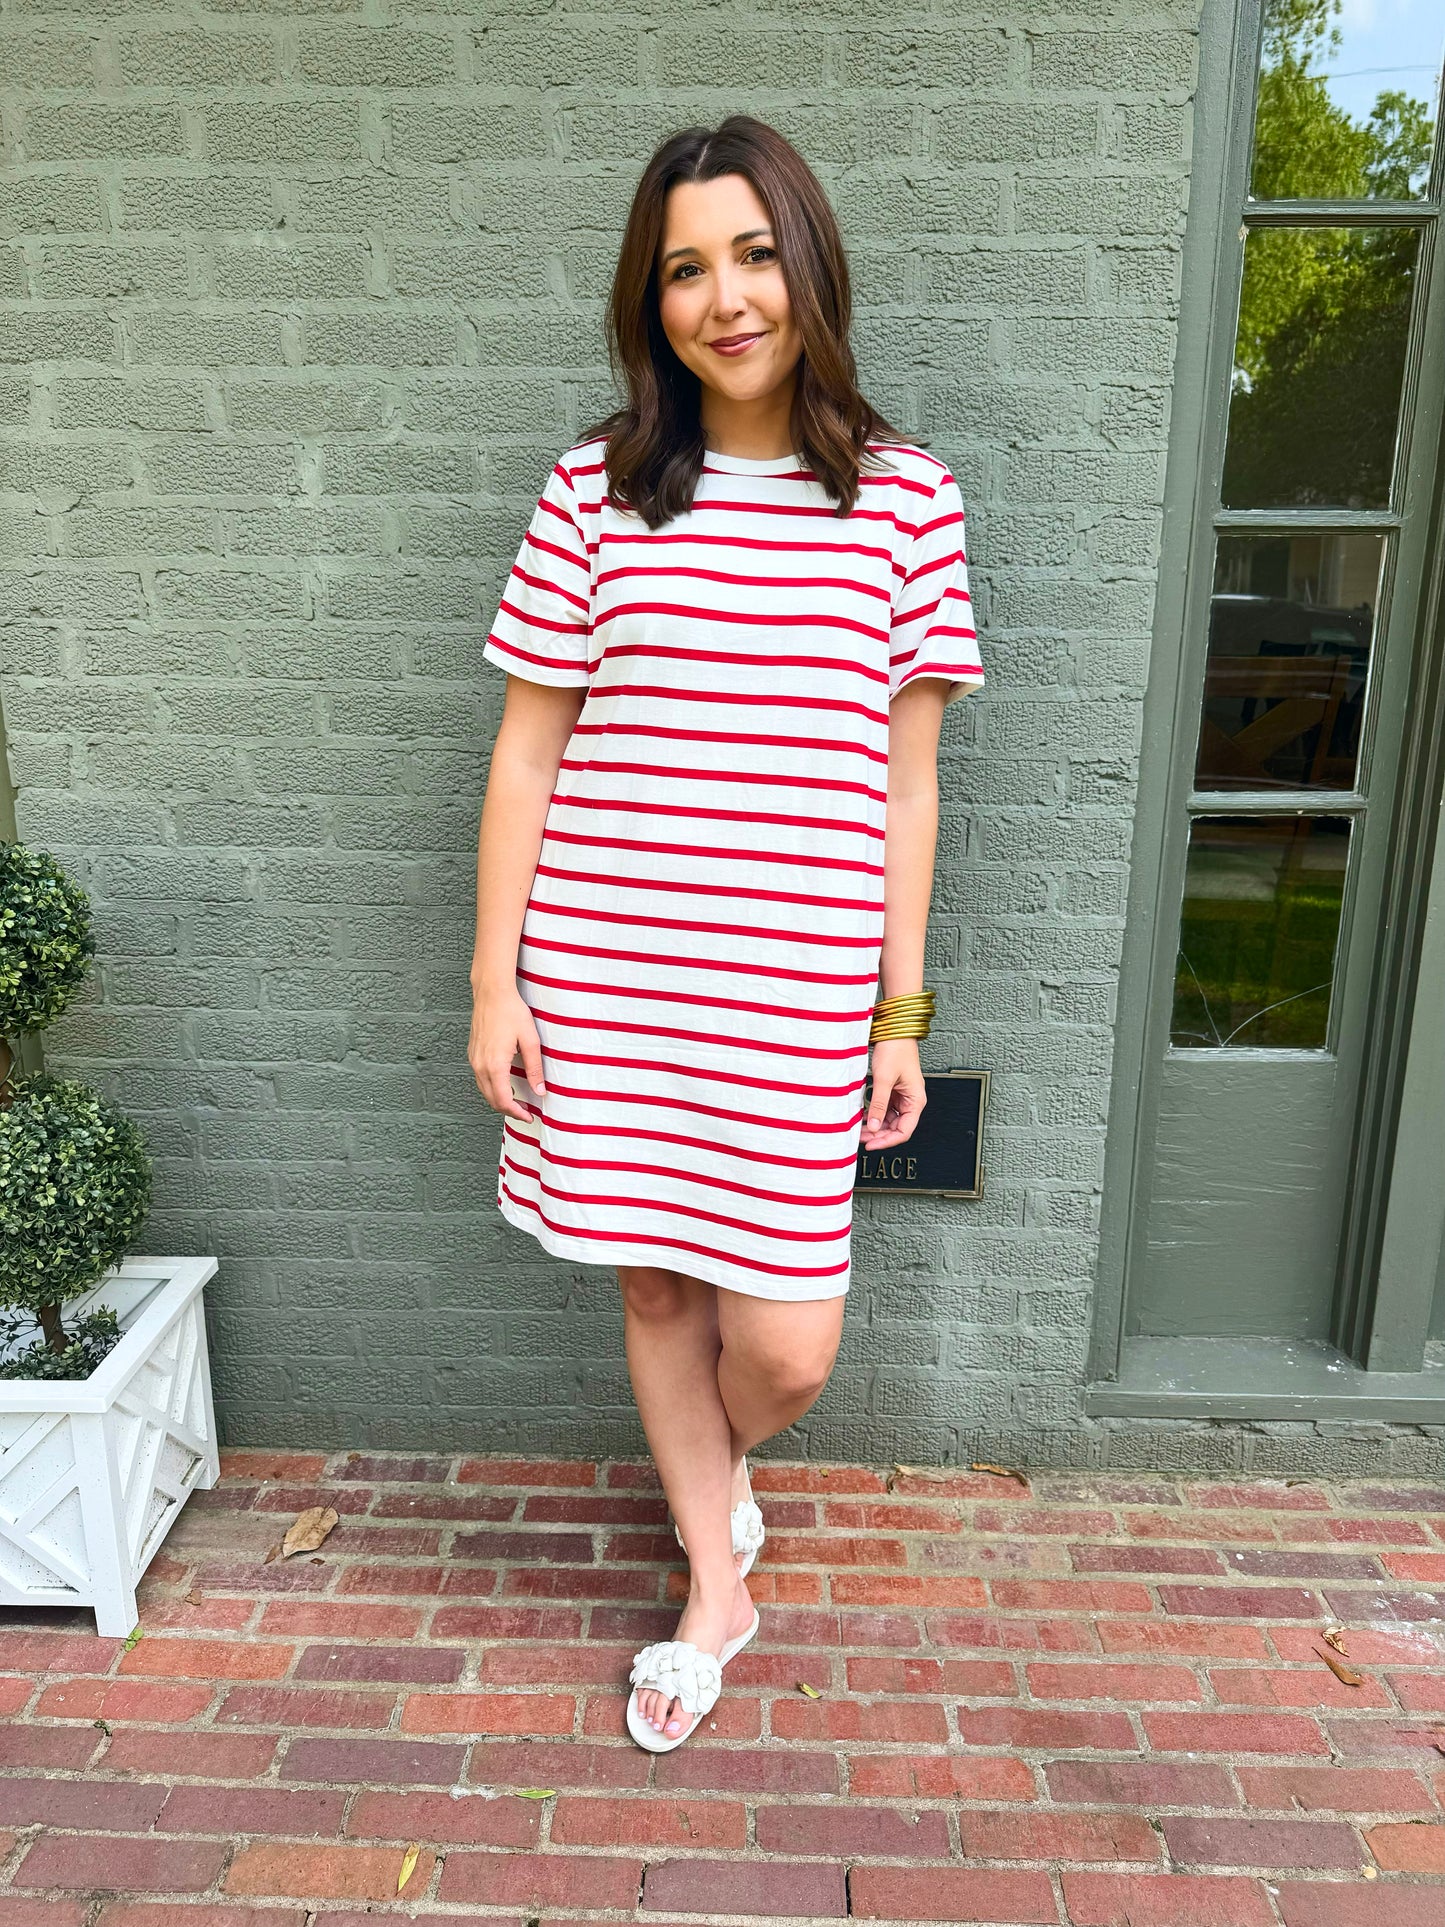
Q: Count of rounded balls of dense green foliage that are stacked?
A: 2